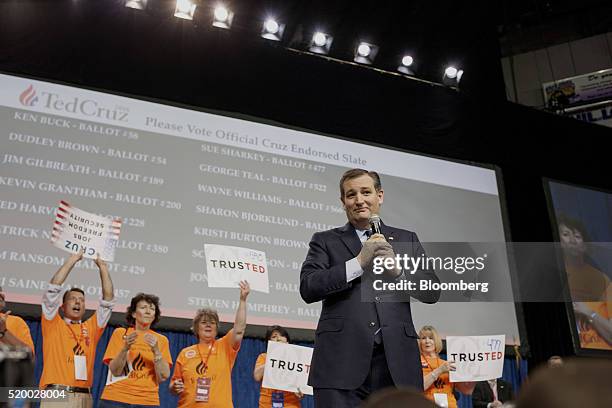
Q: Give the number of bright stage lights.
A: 8